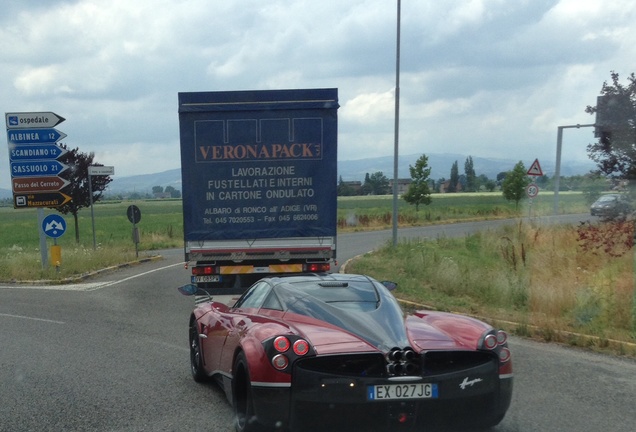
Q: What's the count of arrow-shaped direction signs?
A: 6